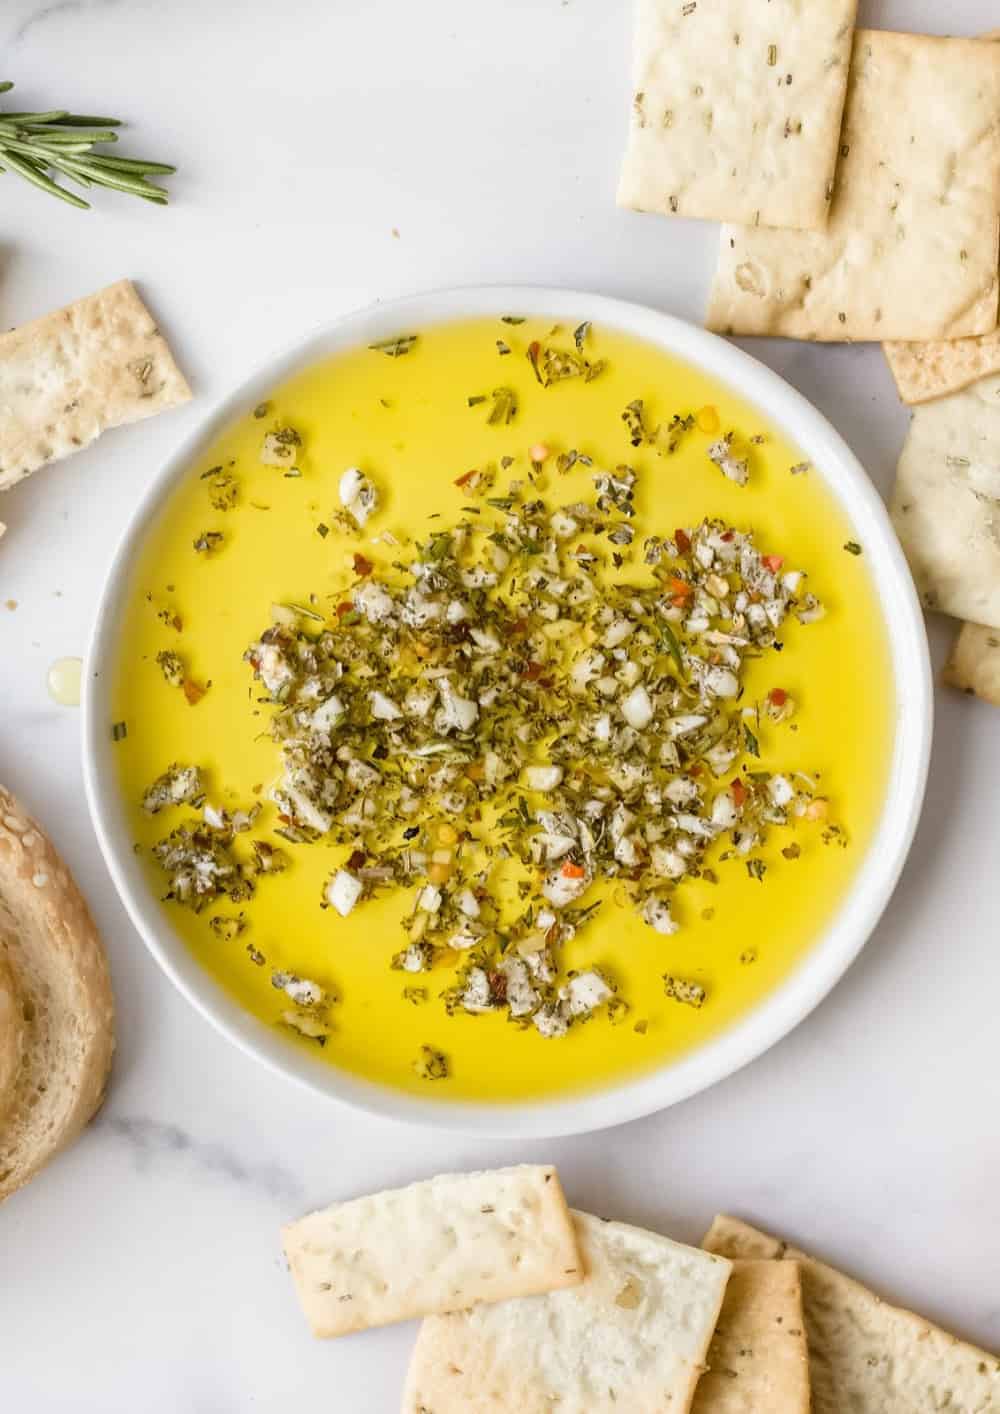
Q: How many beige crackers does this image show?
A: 10